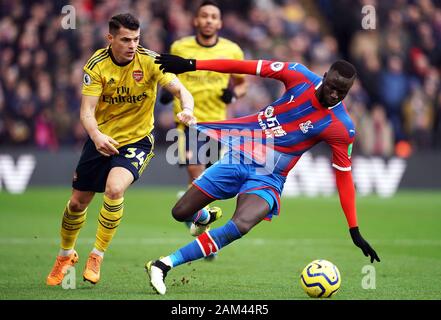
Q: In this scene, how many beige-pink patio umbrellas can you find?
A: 0